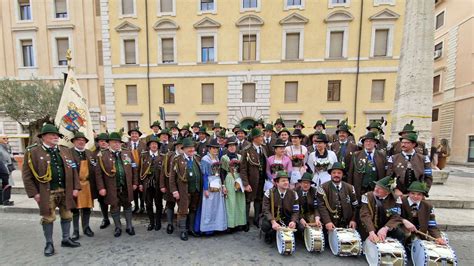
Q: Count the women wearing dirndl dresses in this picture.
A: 5